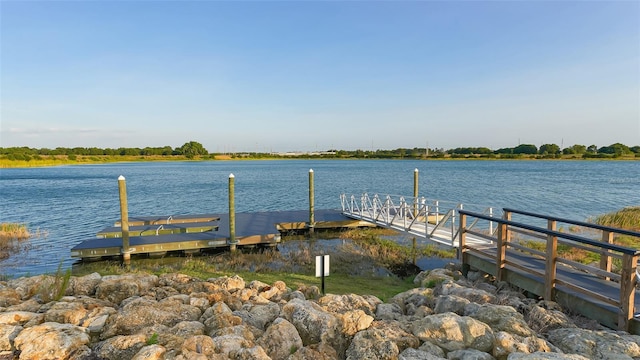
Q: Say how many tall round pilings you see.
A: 4